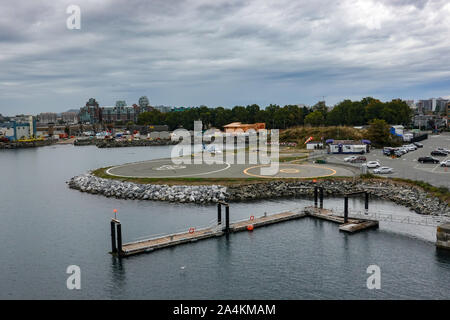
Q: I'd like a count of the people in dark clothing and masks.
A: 0